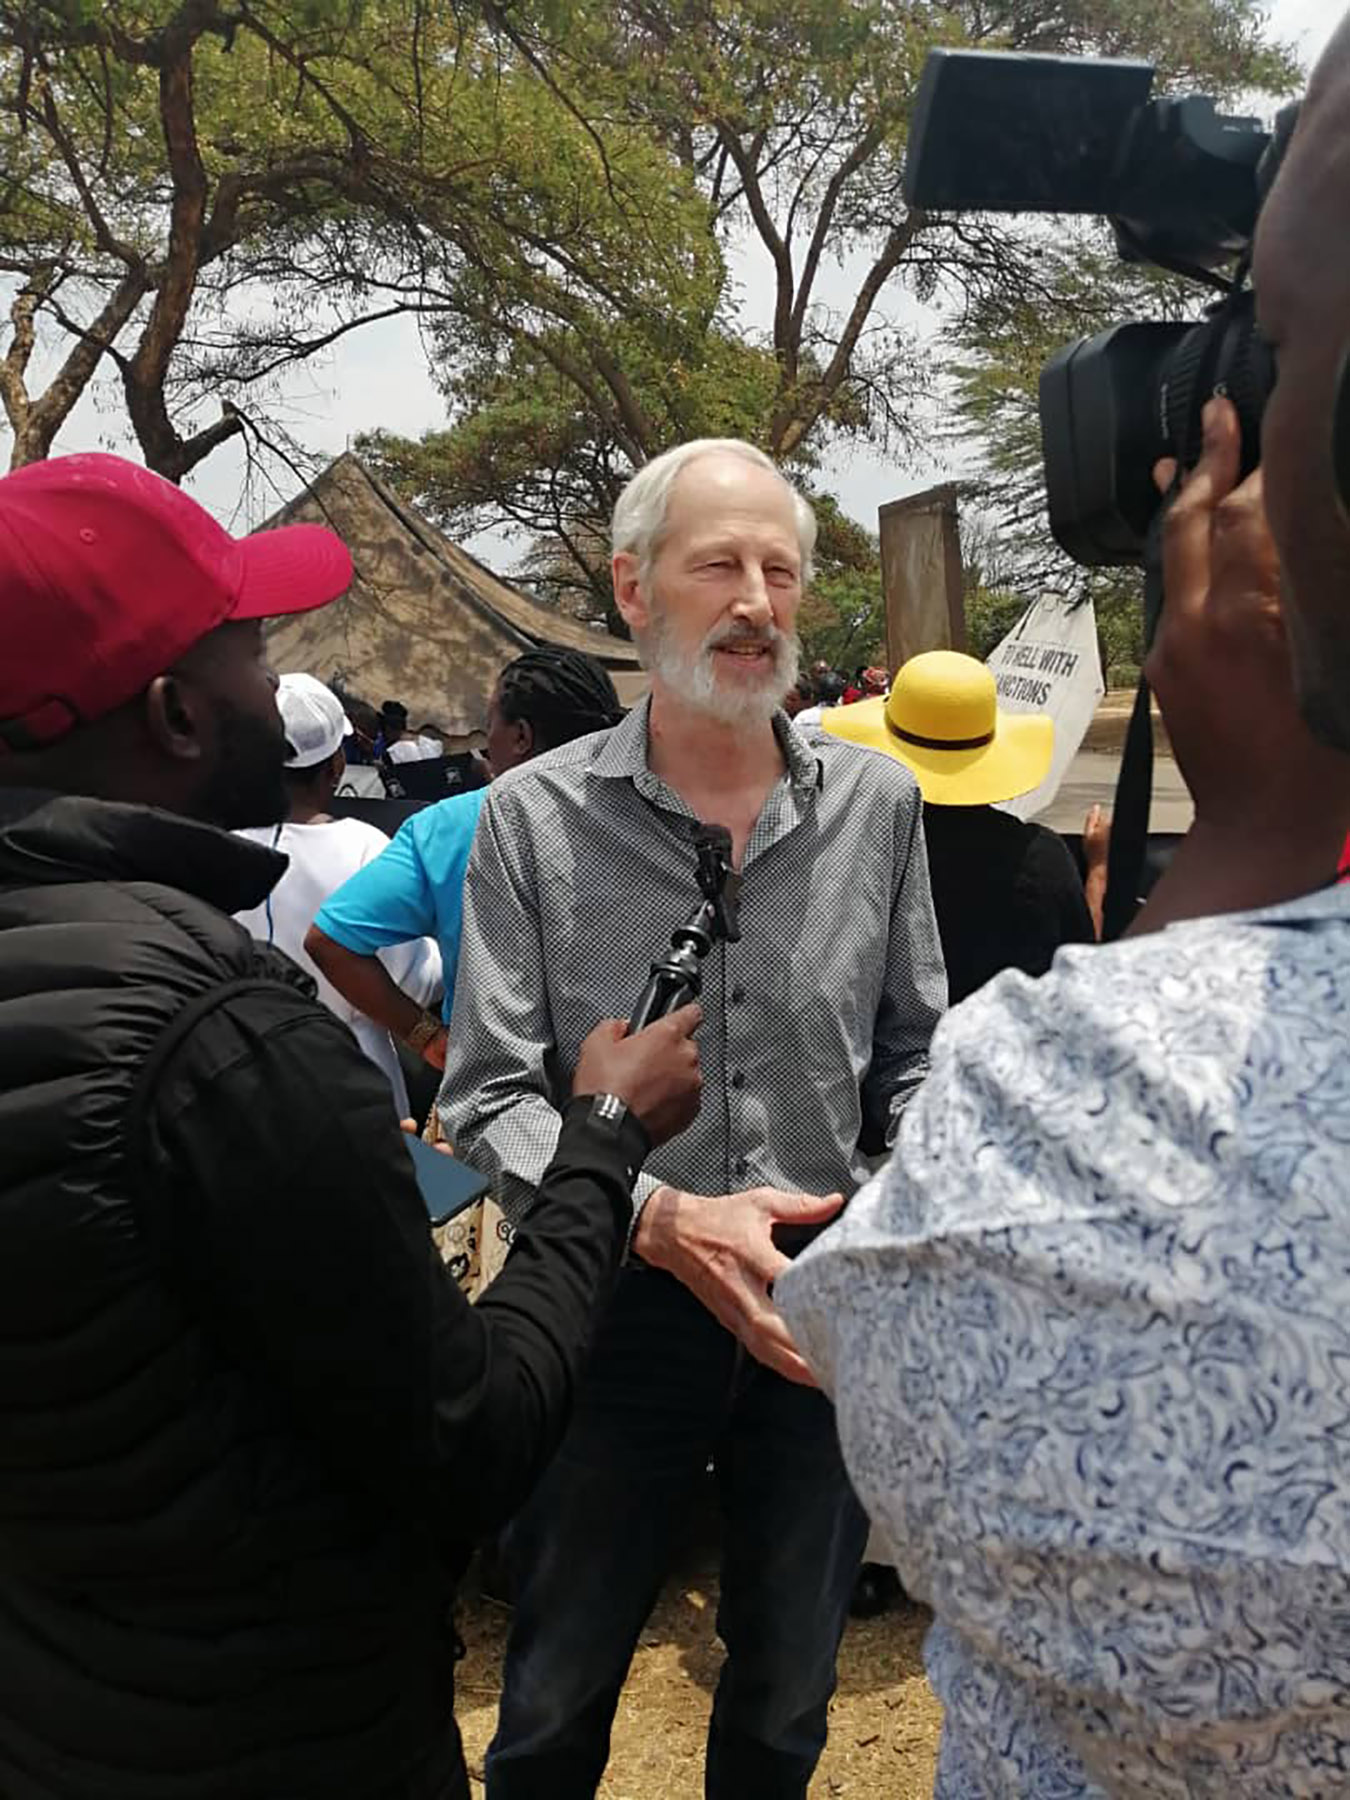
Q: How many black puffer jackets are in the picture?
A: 1